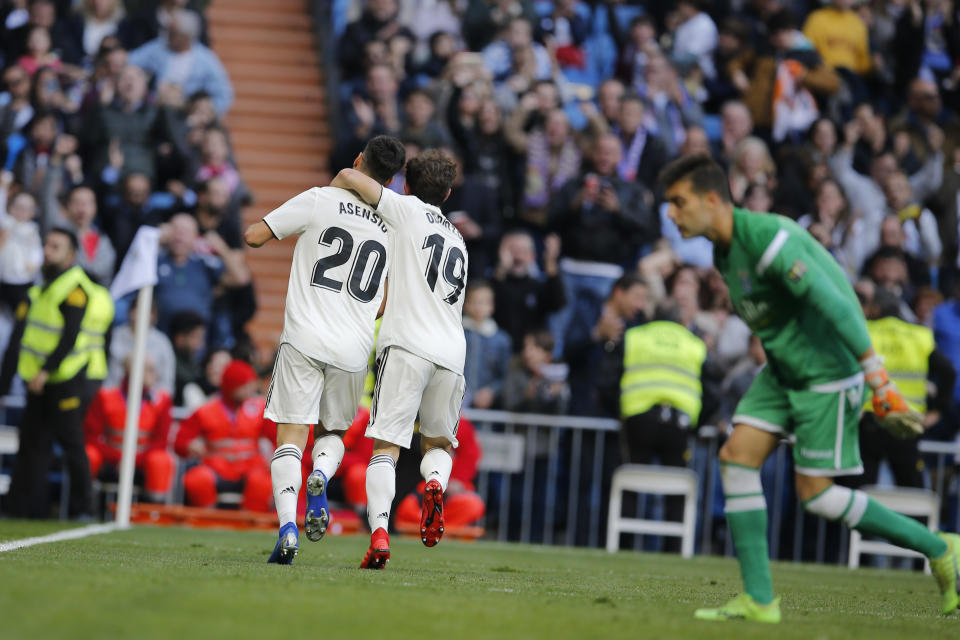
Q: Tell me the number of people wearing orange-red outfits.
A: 4